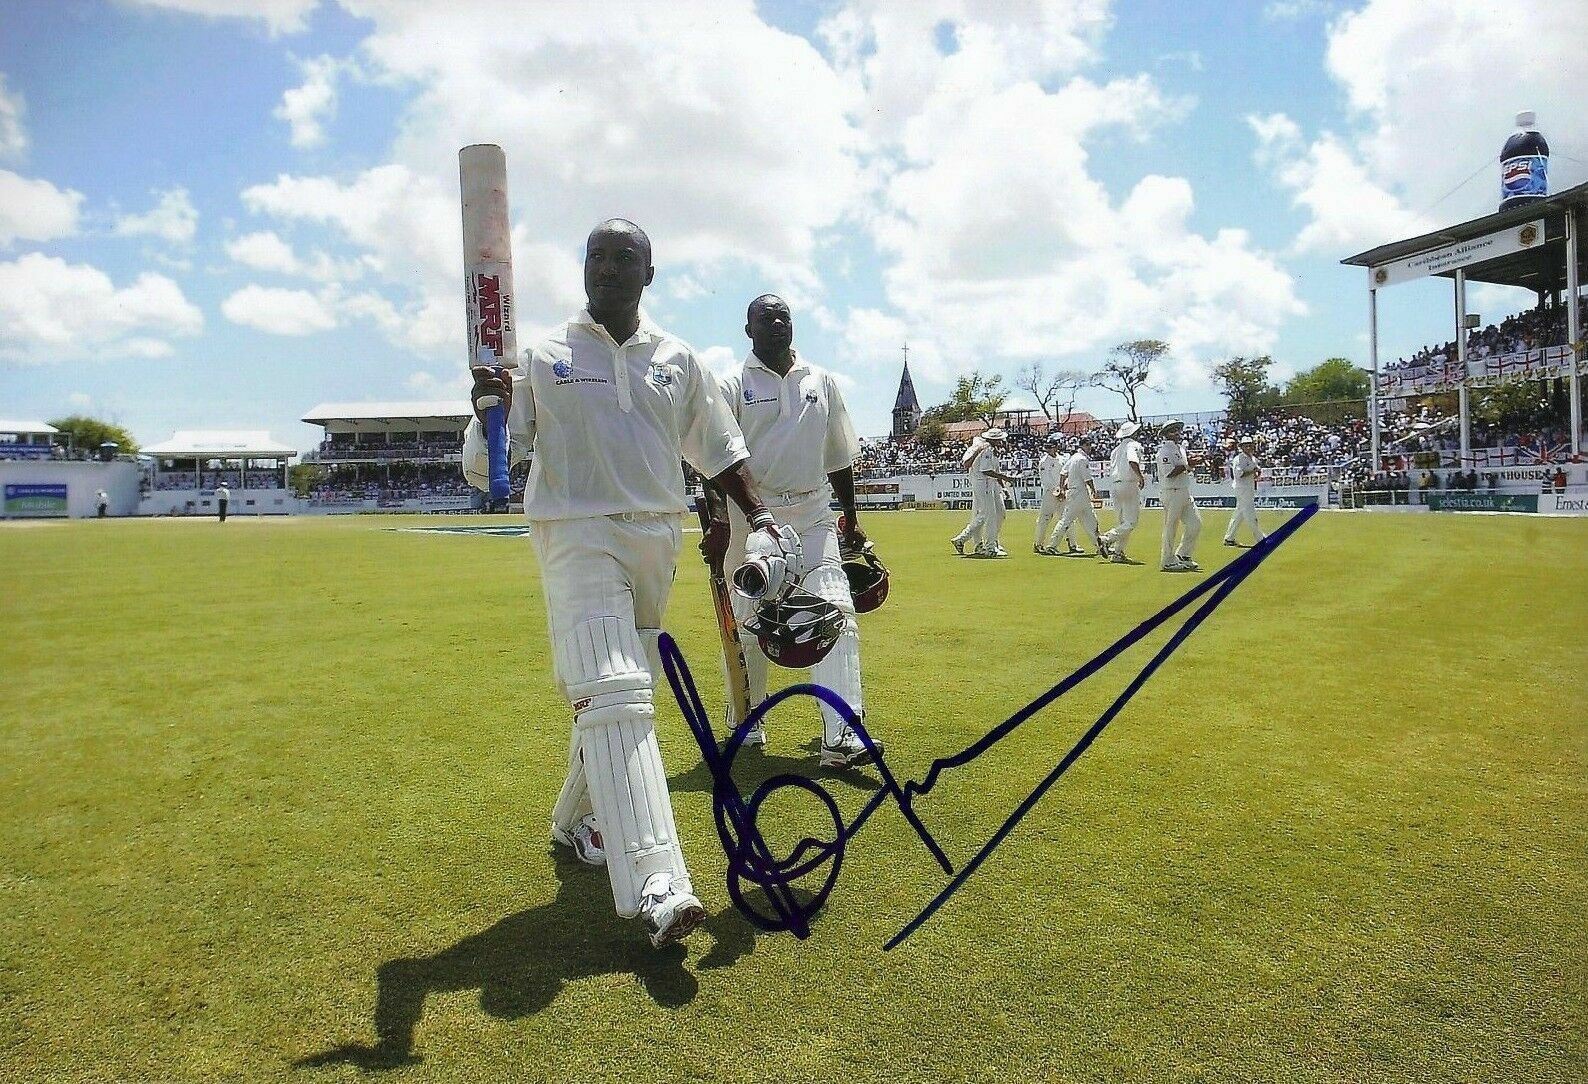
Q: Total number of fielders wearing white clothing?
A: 7